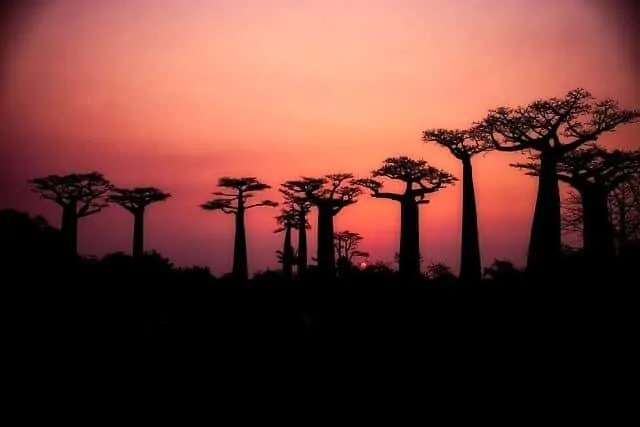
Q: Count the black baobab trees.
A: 10